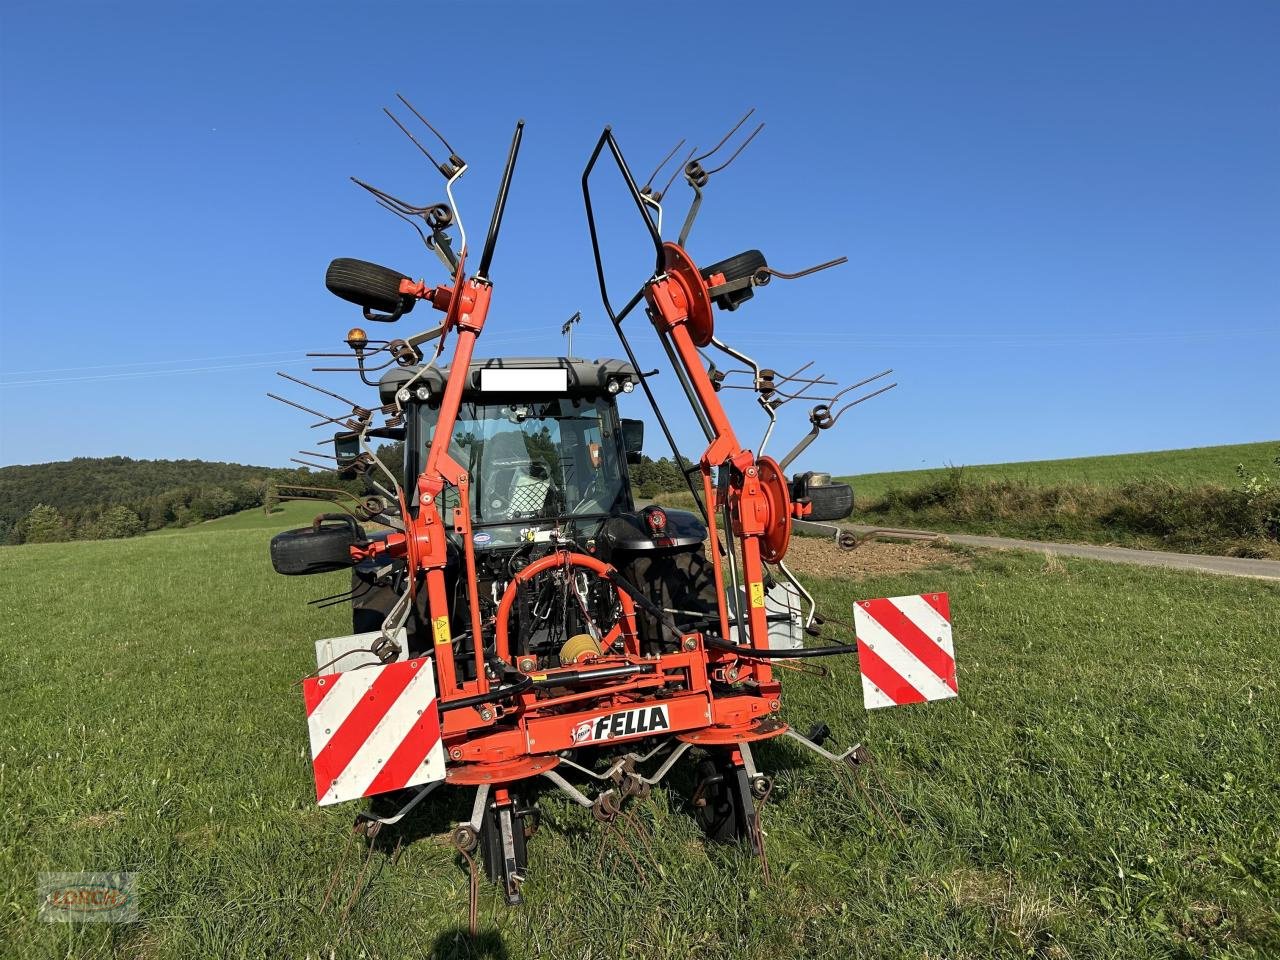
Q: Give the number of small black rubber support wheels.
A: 6